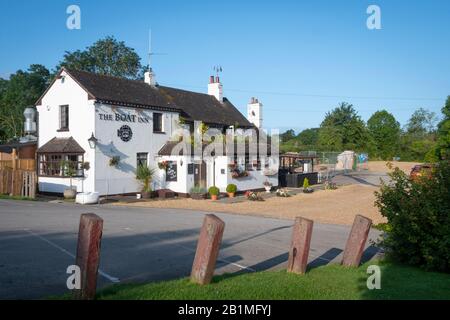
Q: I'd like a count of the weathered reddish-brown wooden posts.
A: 4